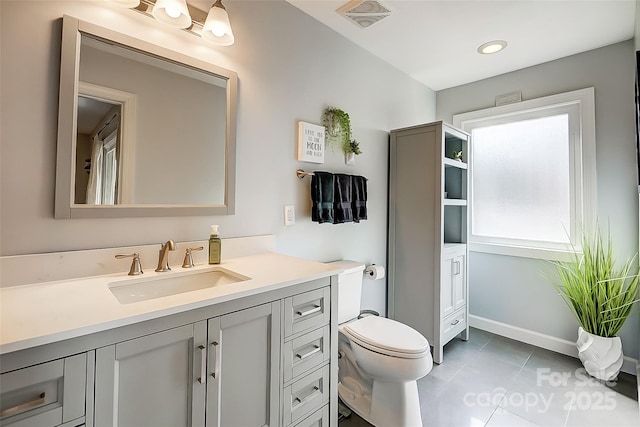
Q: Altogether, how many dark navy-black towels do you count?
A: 3